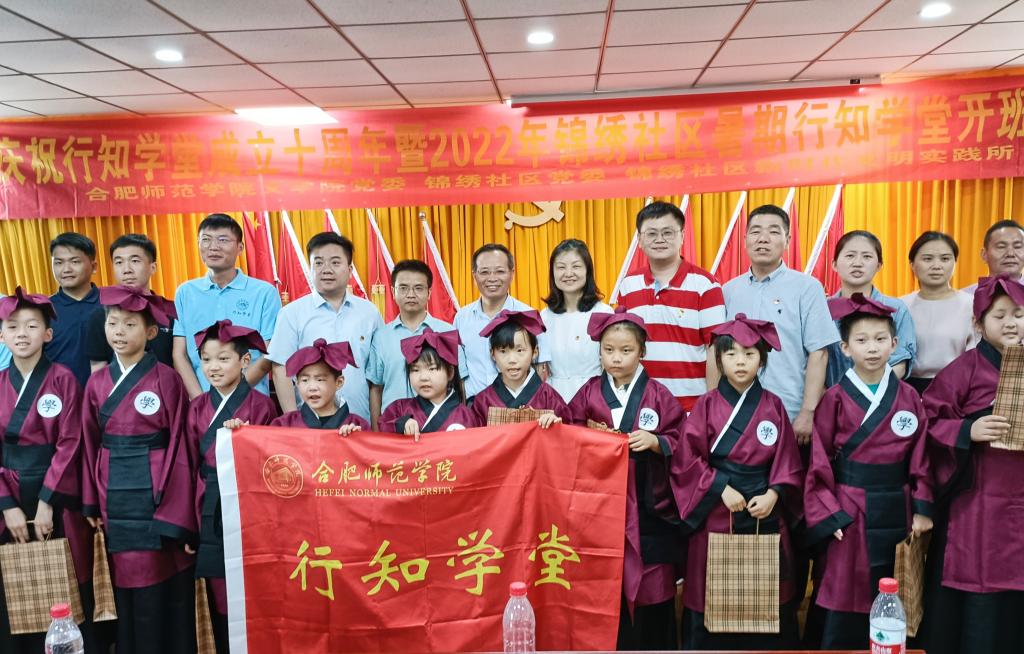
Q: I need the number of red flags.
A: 11